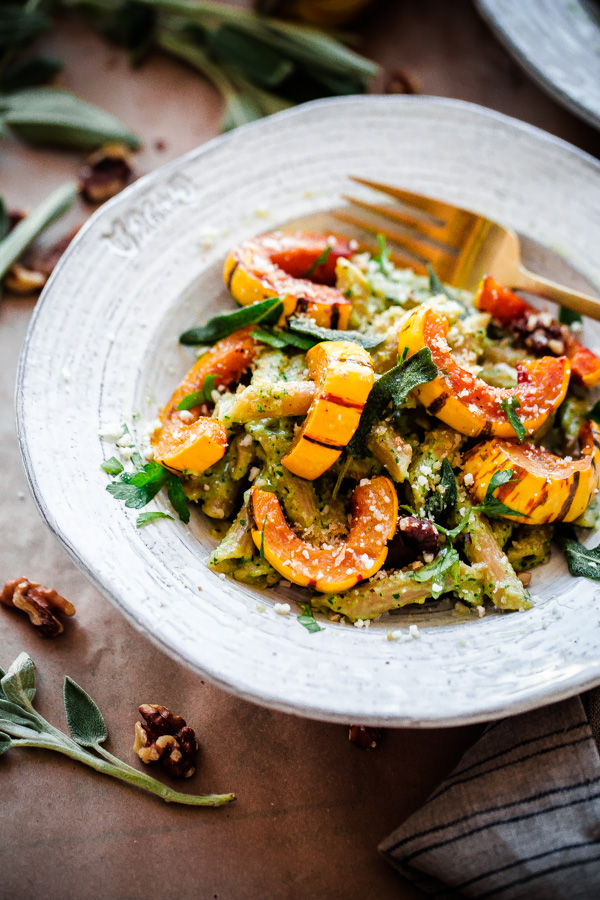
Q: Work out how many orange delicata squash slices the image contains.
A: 7